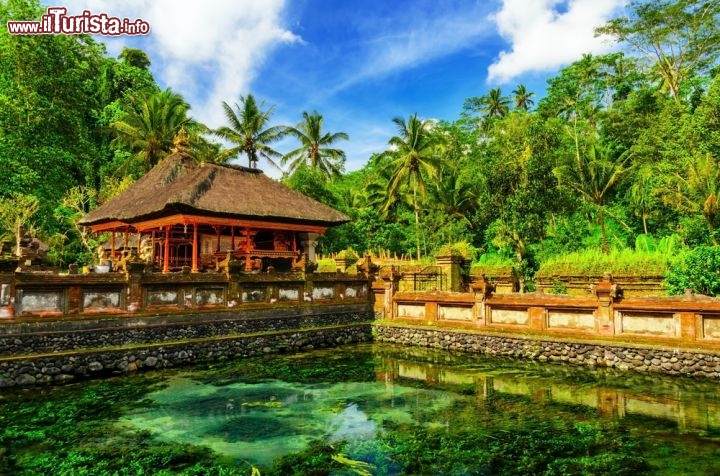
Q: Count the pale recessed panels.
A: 14